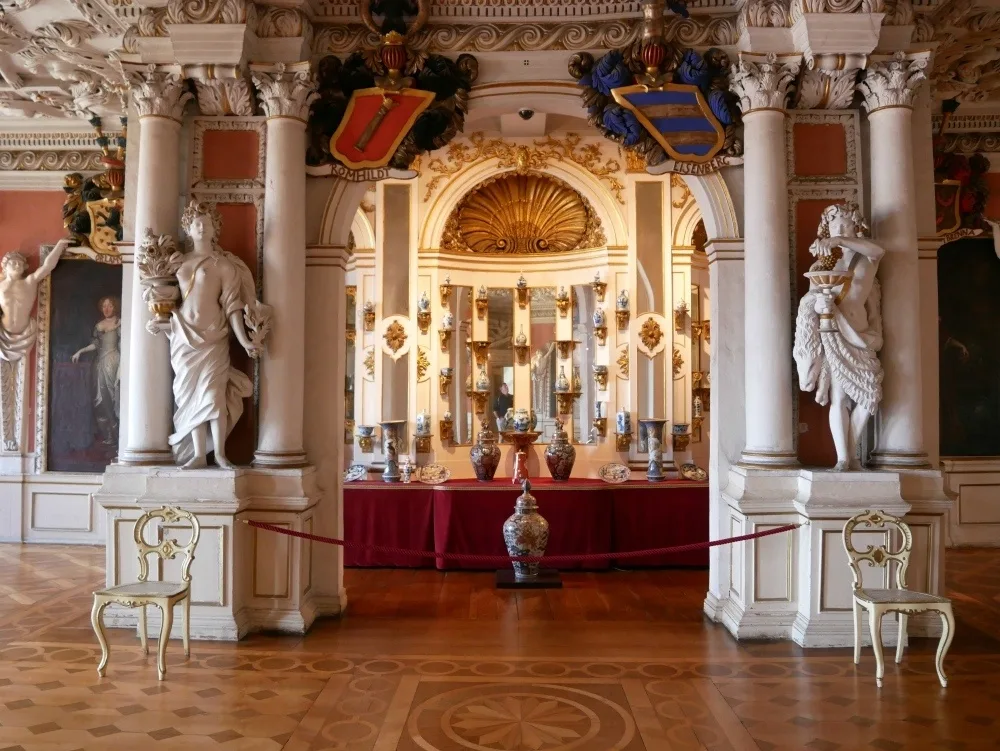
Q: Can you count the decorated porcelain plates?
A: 4